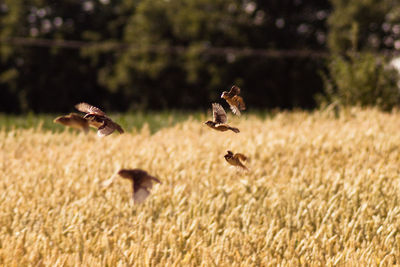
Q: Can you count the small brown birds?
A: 6